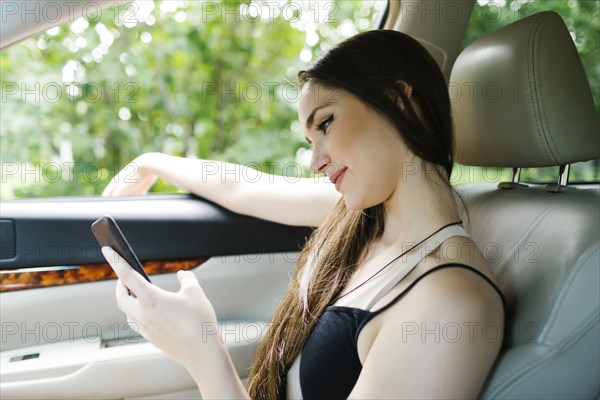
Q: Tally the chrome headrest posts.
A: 2